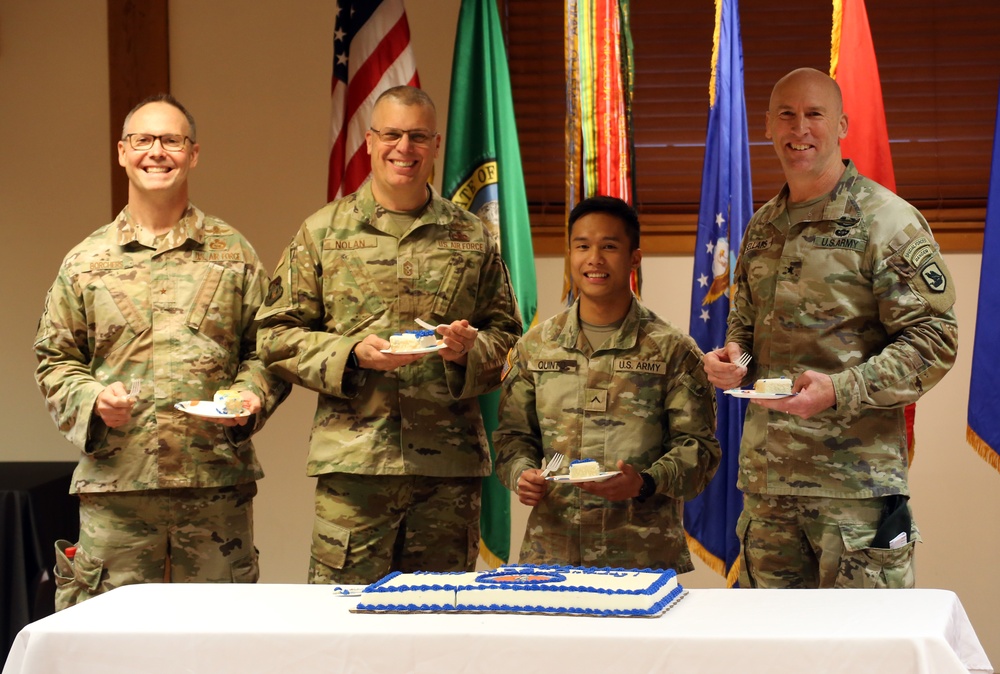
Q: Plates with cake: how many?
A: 4